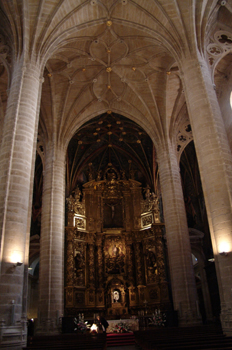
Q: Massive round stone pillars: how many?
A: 4